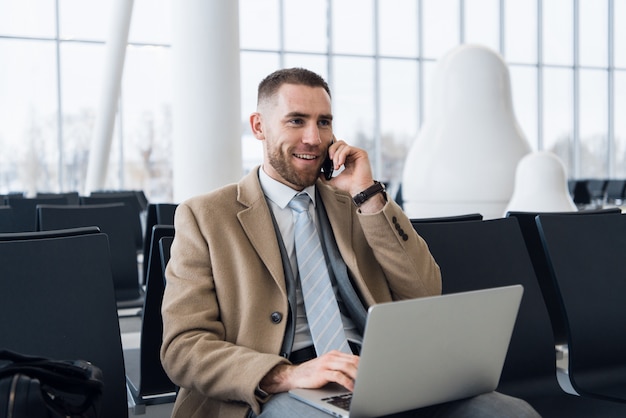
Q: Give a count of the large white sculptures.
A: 2